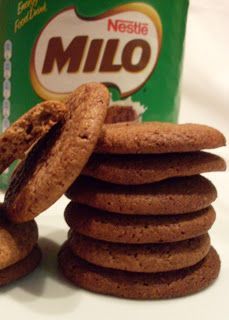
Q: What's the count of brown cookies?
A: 10